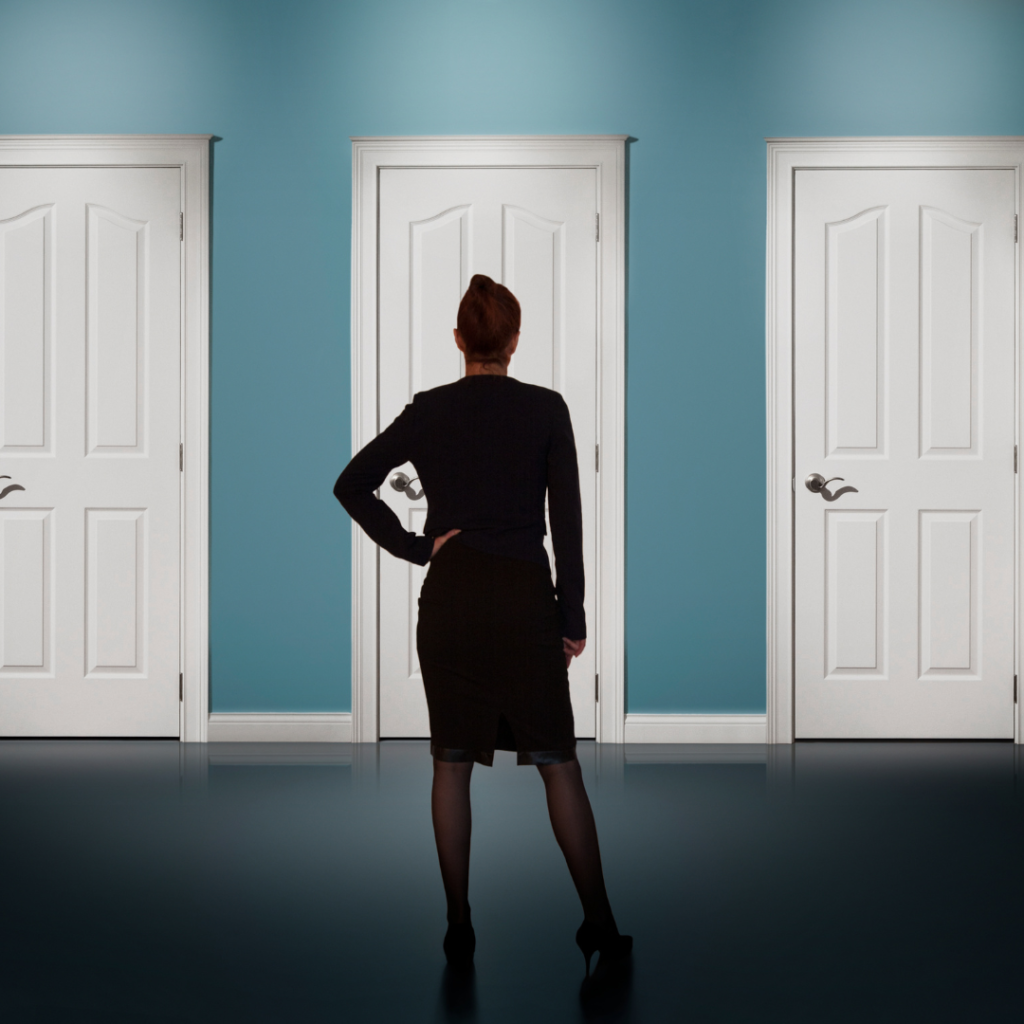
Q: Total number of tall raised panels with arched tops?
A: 6